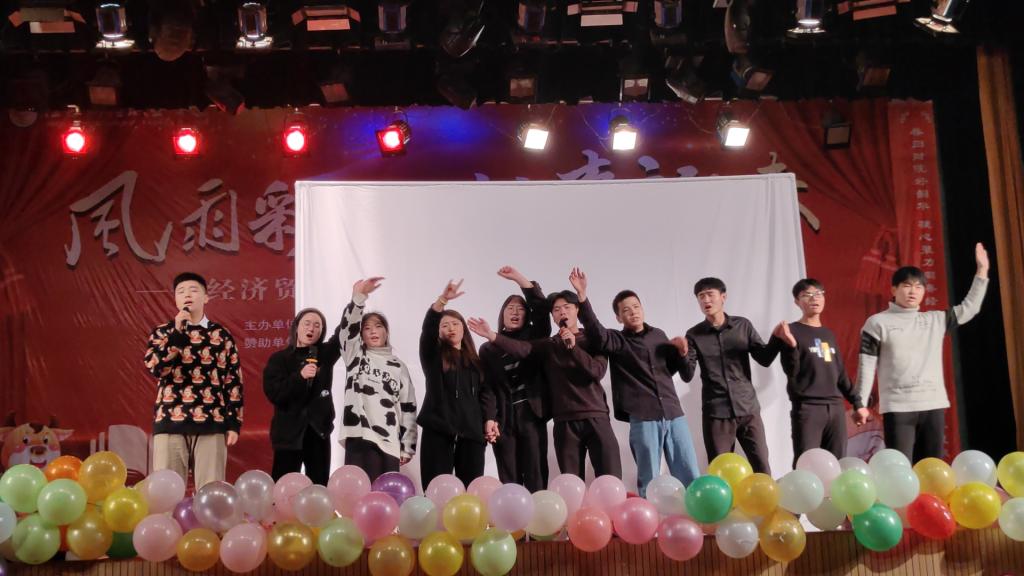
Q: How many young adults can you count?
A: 10